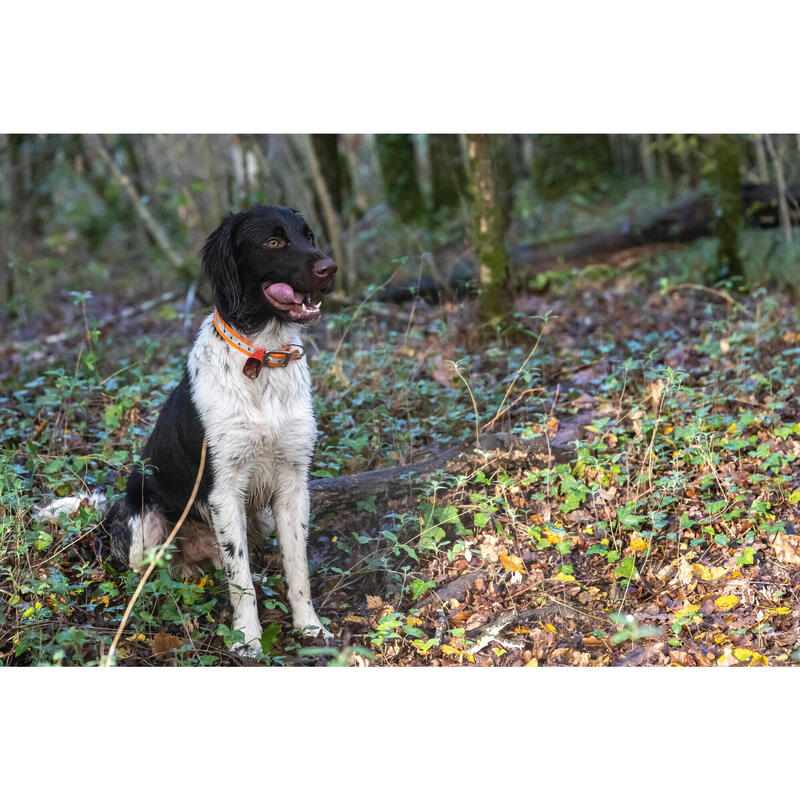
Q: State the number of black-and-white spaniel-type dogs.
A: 1